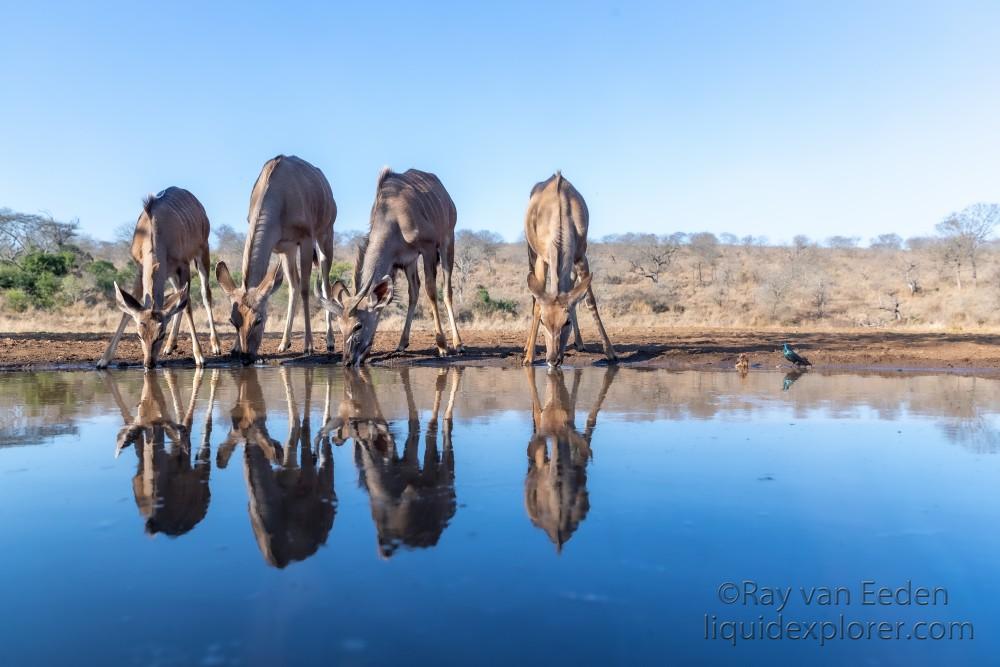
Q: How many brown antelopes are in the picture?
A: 4